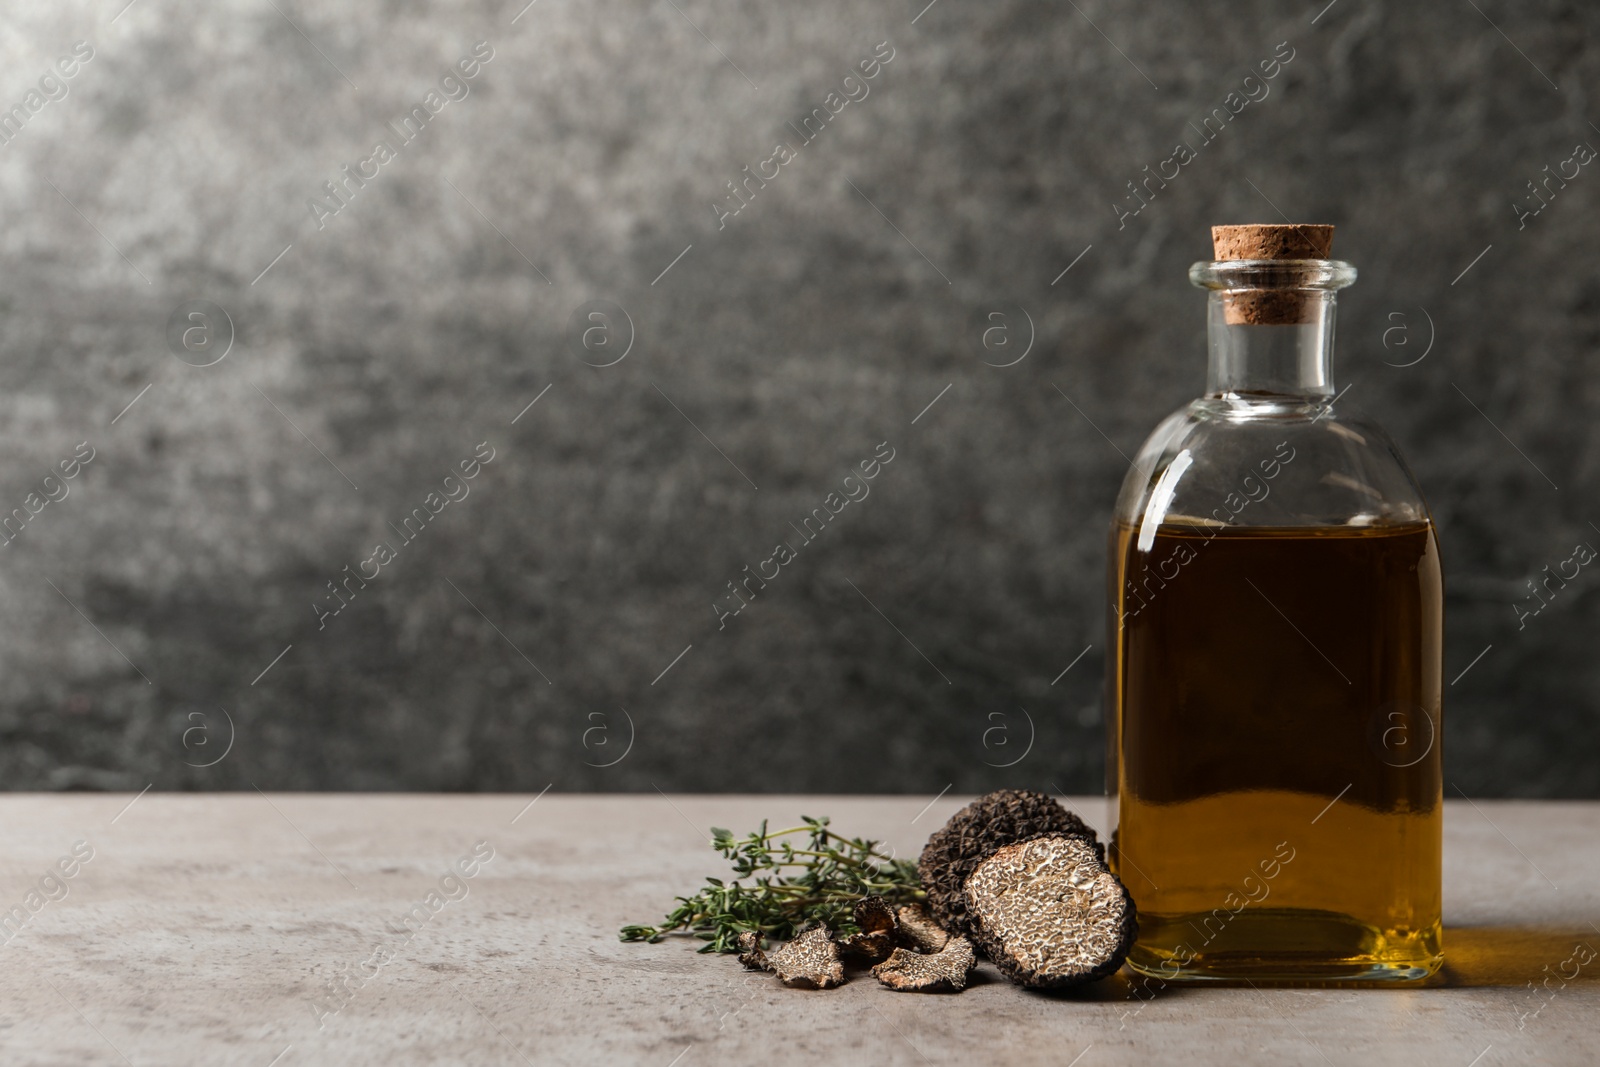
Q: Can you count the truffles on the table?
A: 2